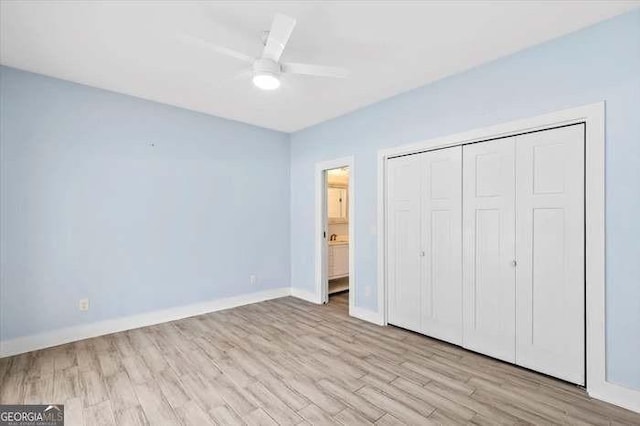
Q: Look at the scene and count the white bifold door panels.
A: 4